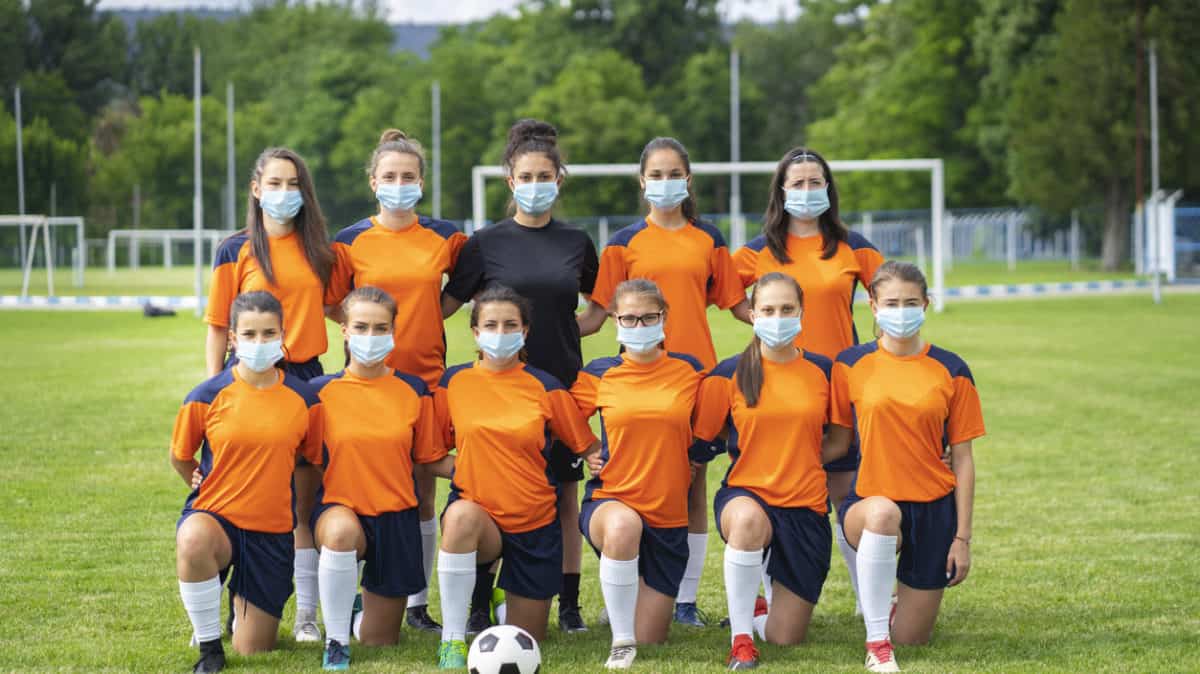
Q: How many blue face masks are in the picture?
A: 11